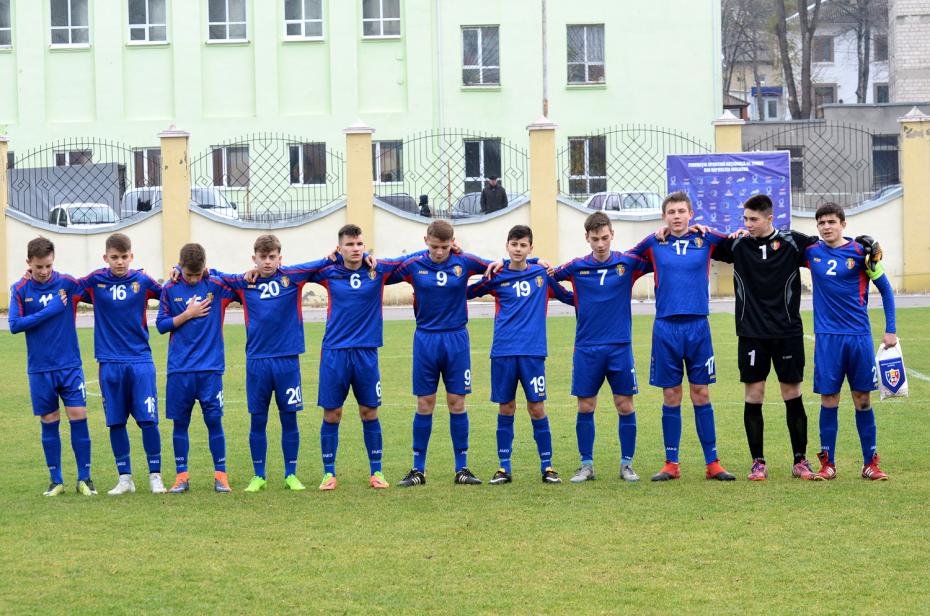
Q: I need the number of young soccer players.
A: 11